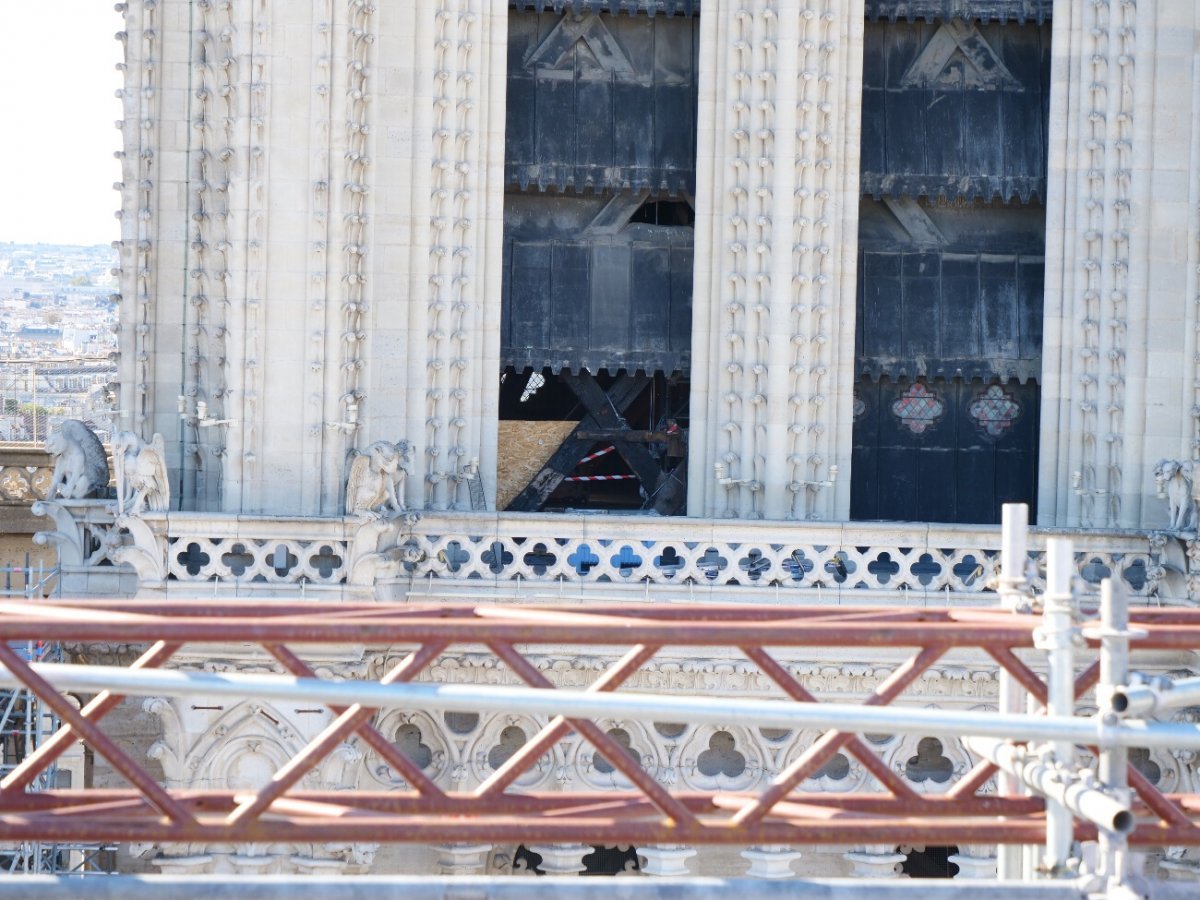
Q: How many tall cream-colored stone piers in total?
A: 3